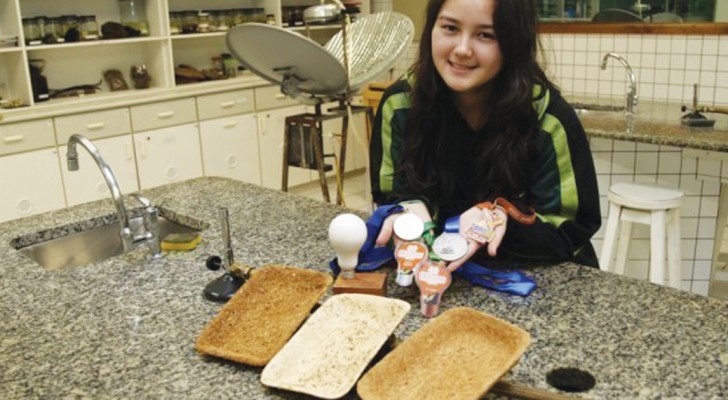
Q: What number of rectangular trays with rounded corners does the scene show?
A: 3